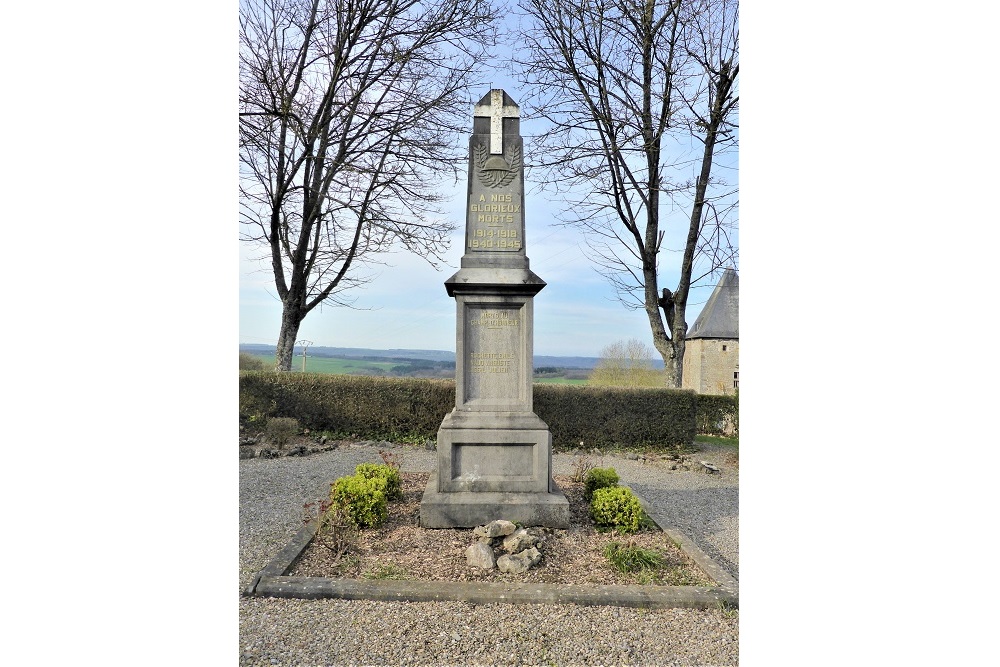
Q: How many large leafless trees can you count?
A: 2